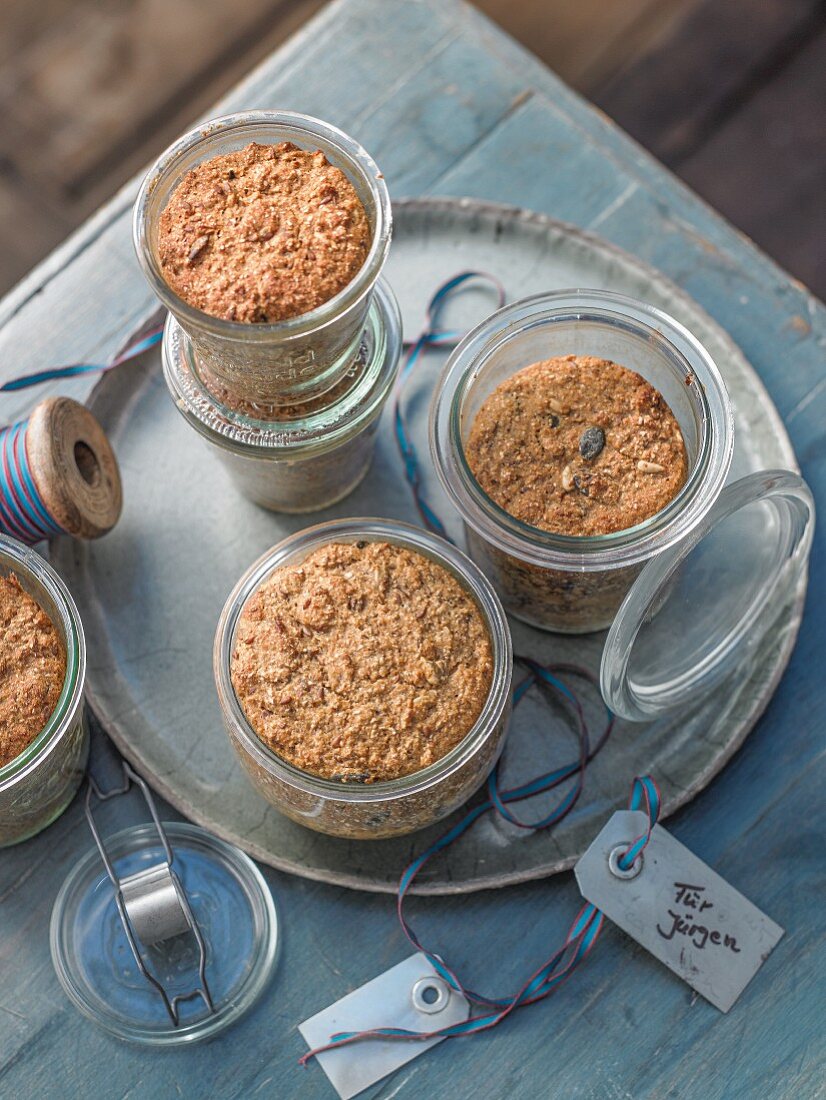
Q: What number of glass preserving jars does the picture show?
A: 5